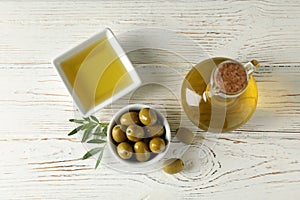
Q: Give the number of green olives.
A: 10